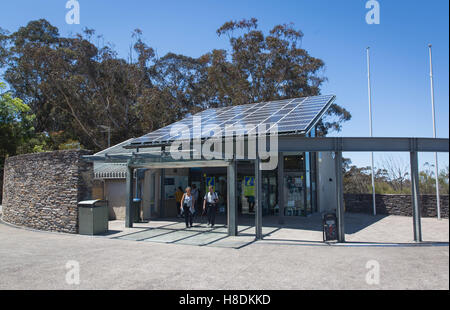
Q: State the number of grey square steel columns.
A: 5